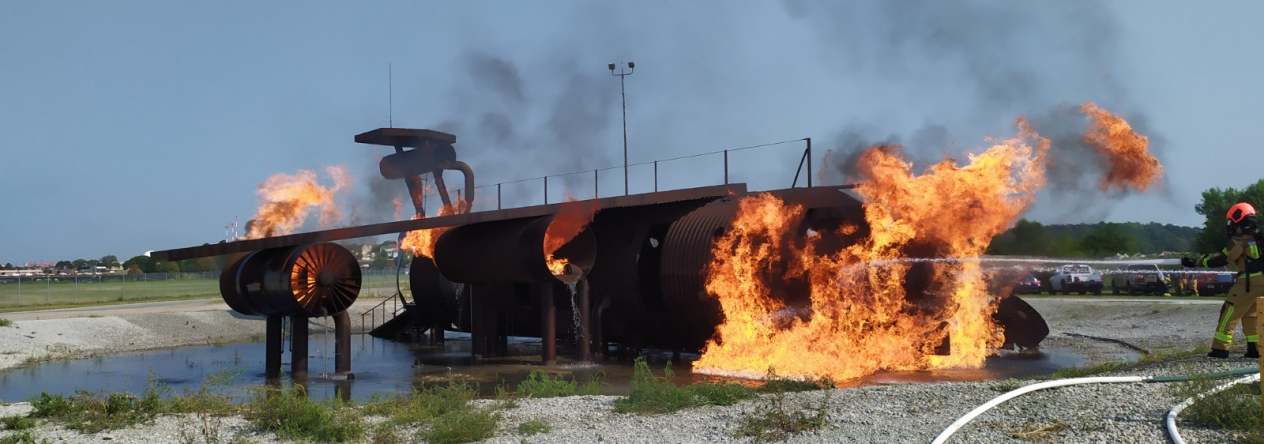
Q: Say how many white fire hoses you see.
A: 2